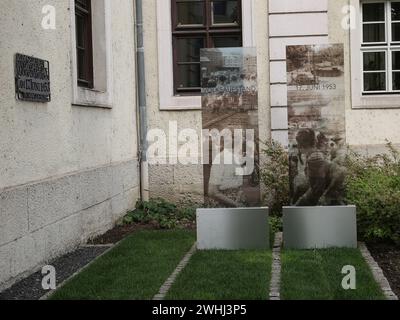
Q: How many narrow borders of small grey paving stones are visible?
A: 3